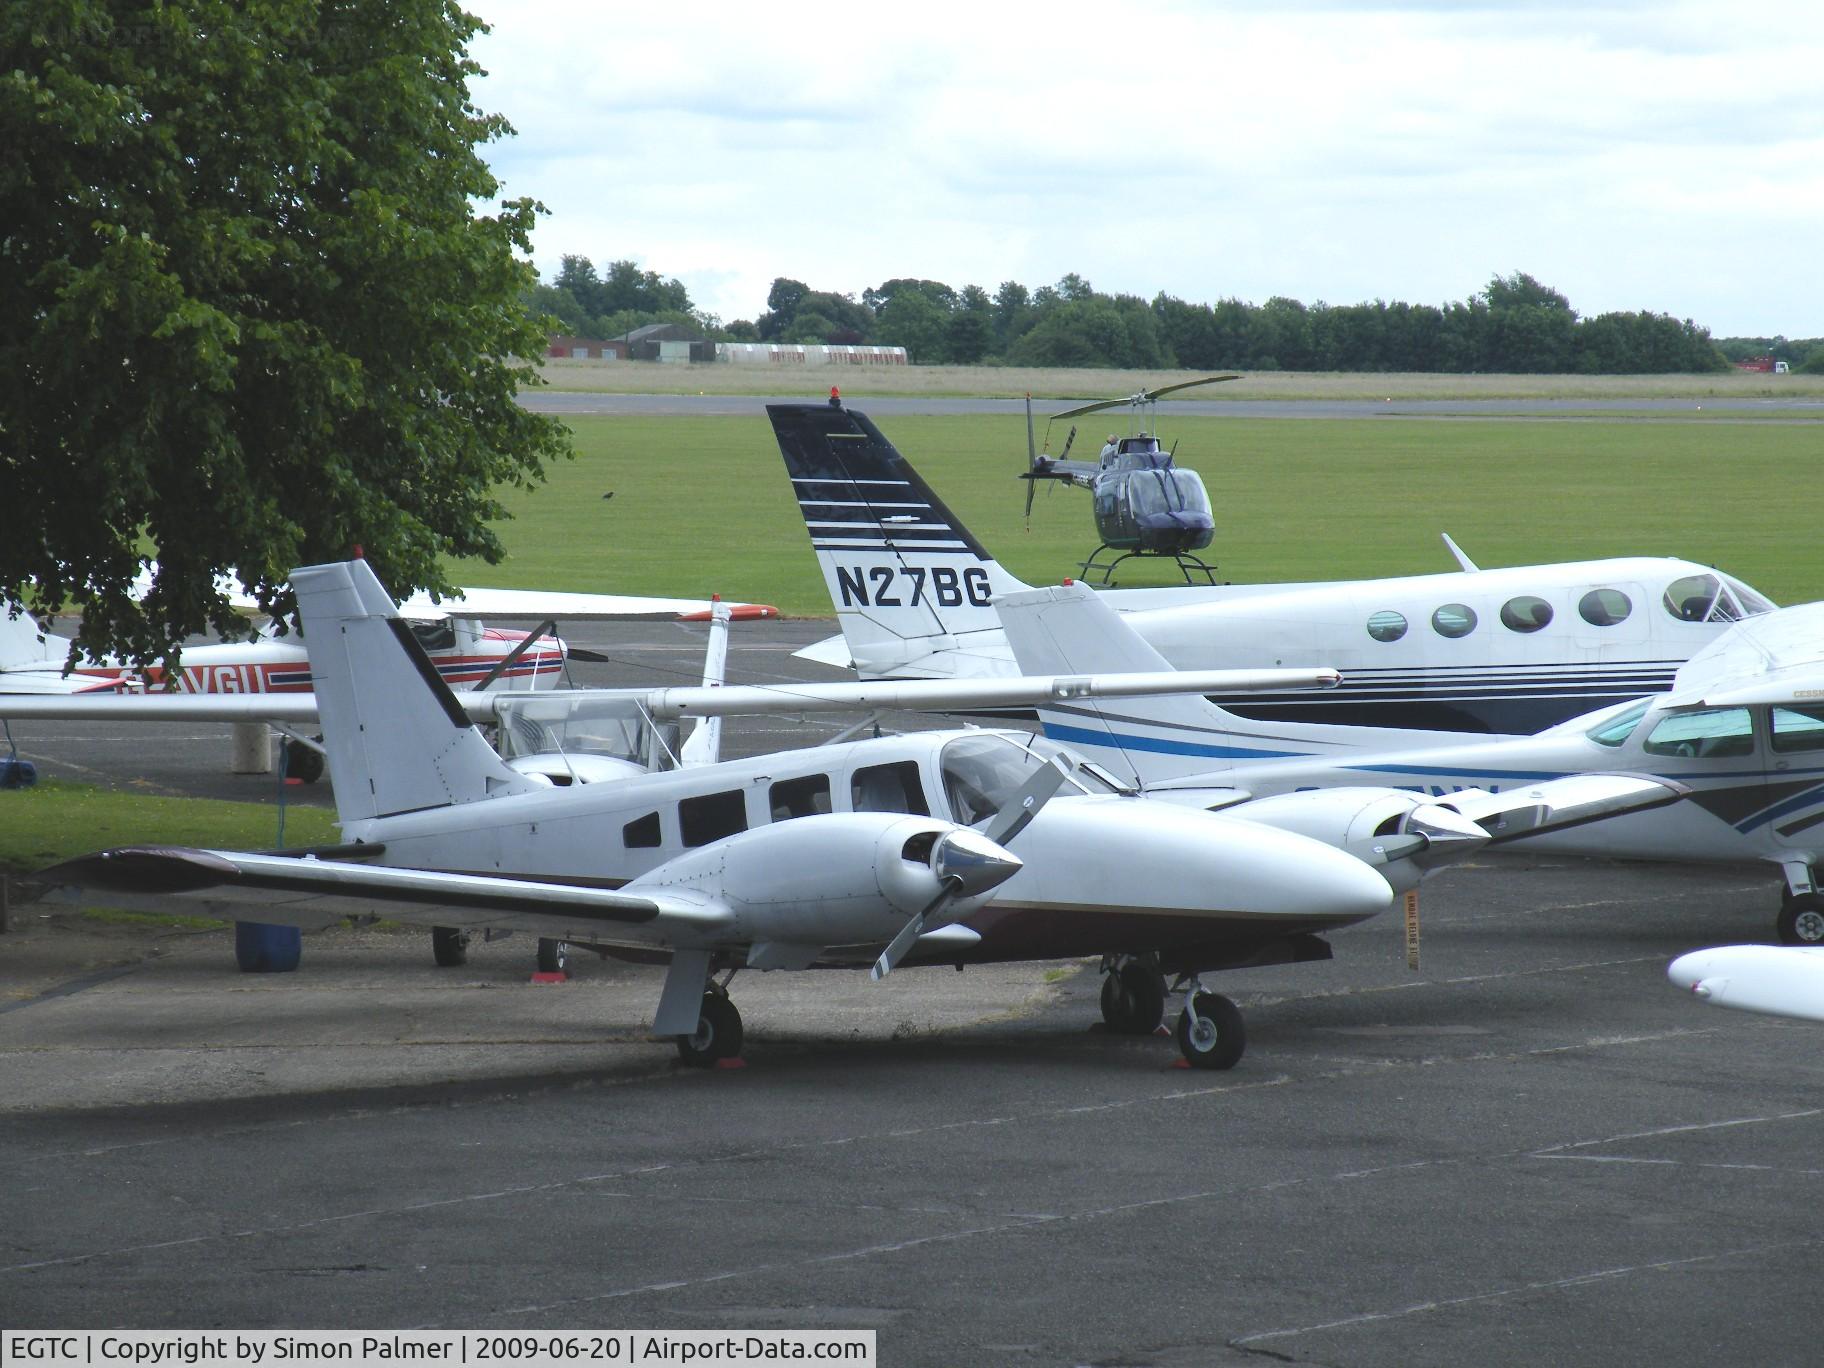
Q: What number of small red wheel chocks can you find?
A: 5